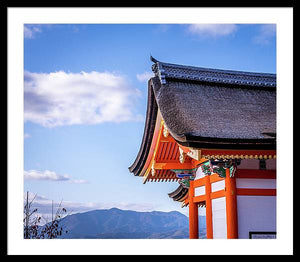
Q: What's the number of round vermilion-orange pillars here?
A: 3